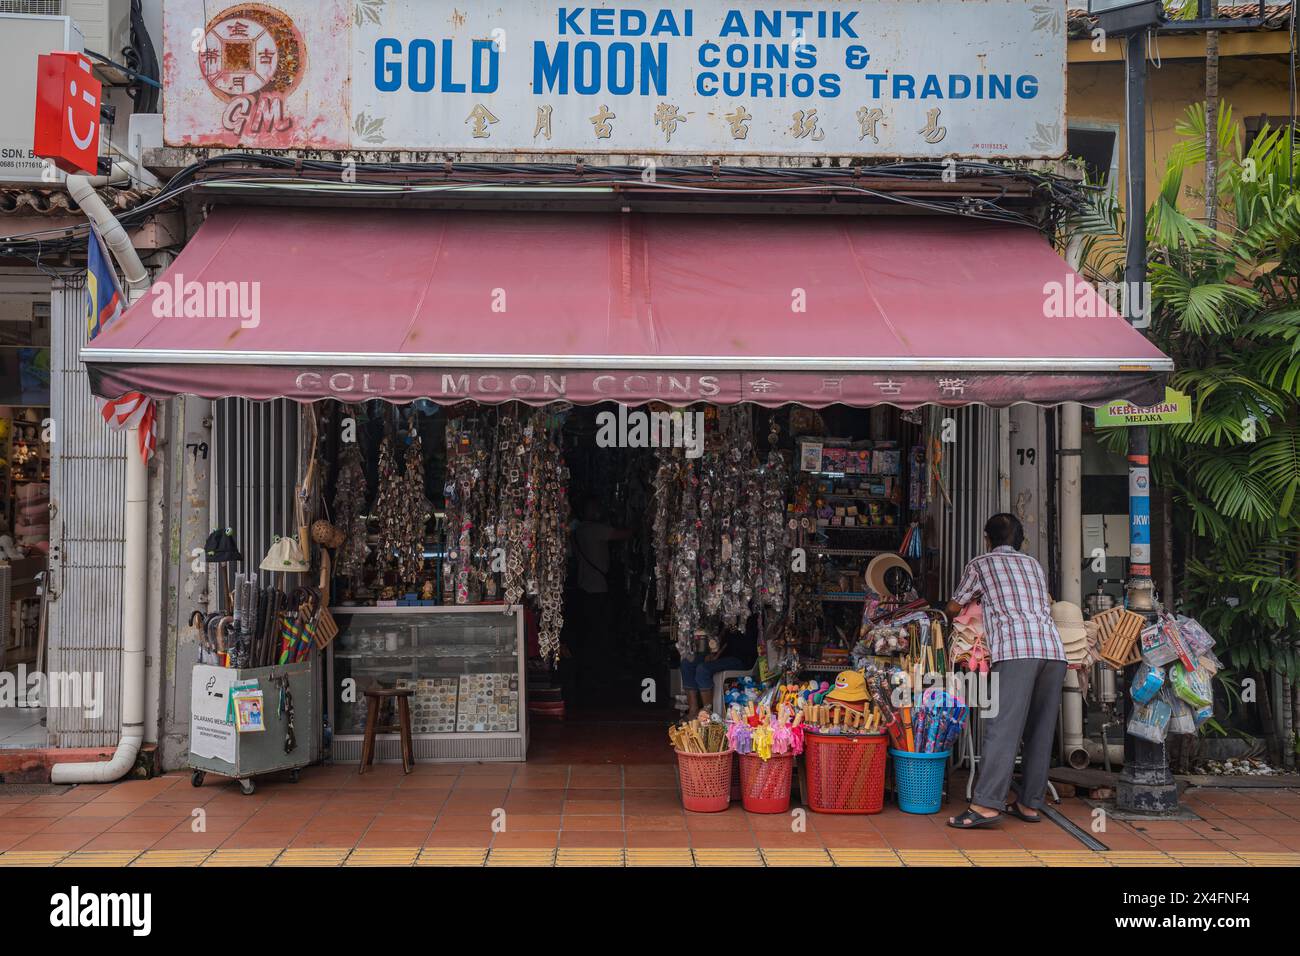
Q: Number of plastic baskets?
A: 4